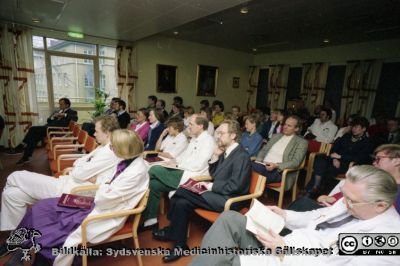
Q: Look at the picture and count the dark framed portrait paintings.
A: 2